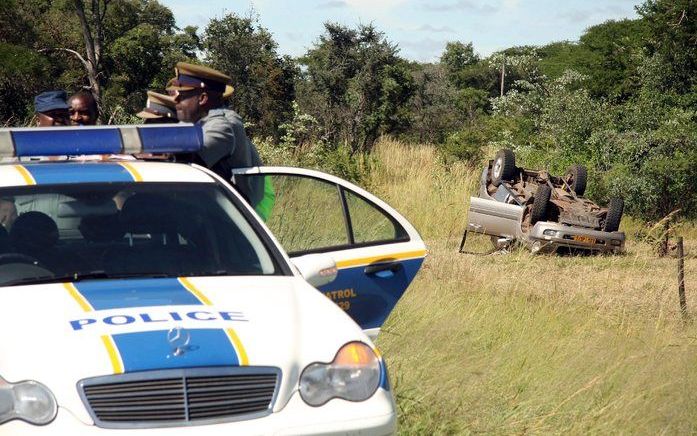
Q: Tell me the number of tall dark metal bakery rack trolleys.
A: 0